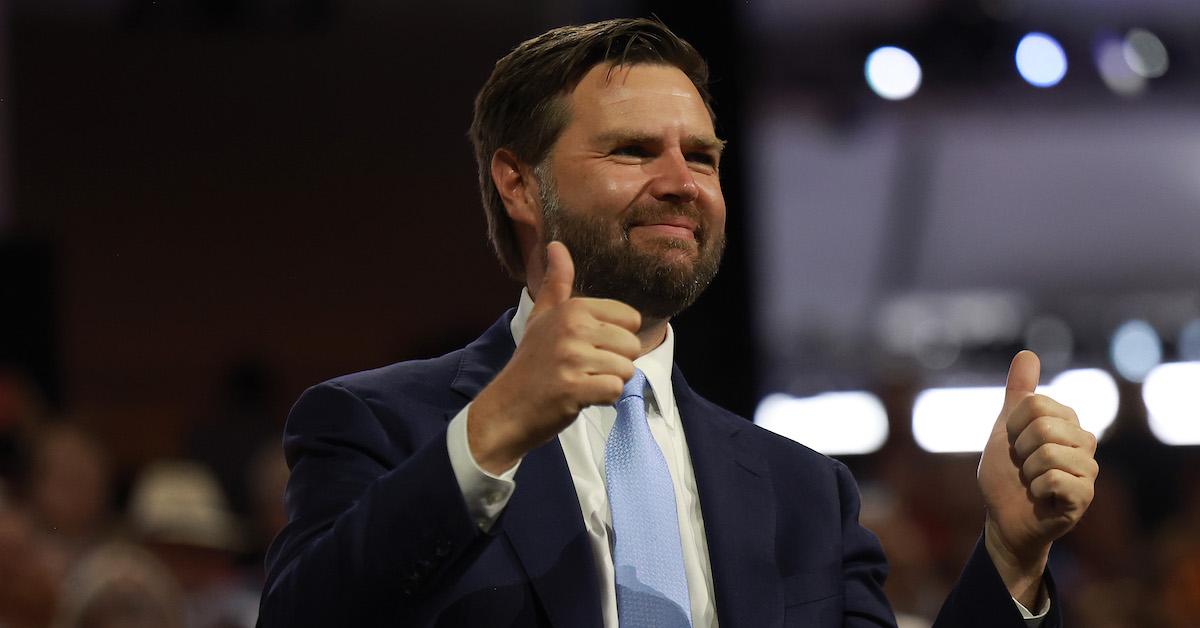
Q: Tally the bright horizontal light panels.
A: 3